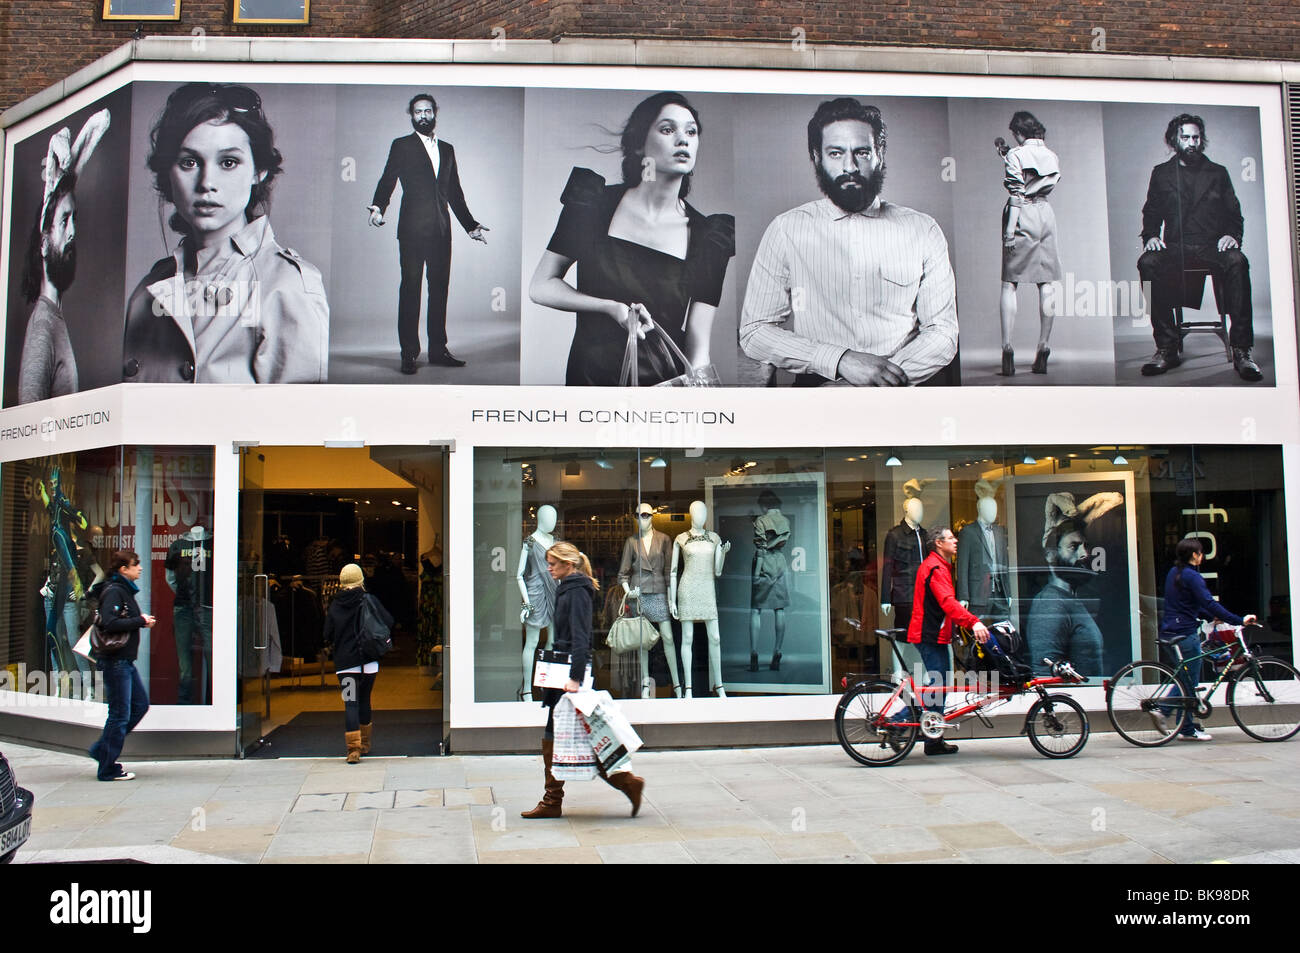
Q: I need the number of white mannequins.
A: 5